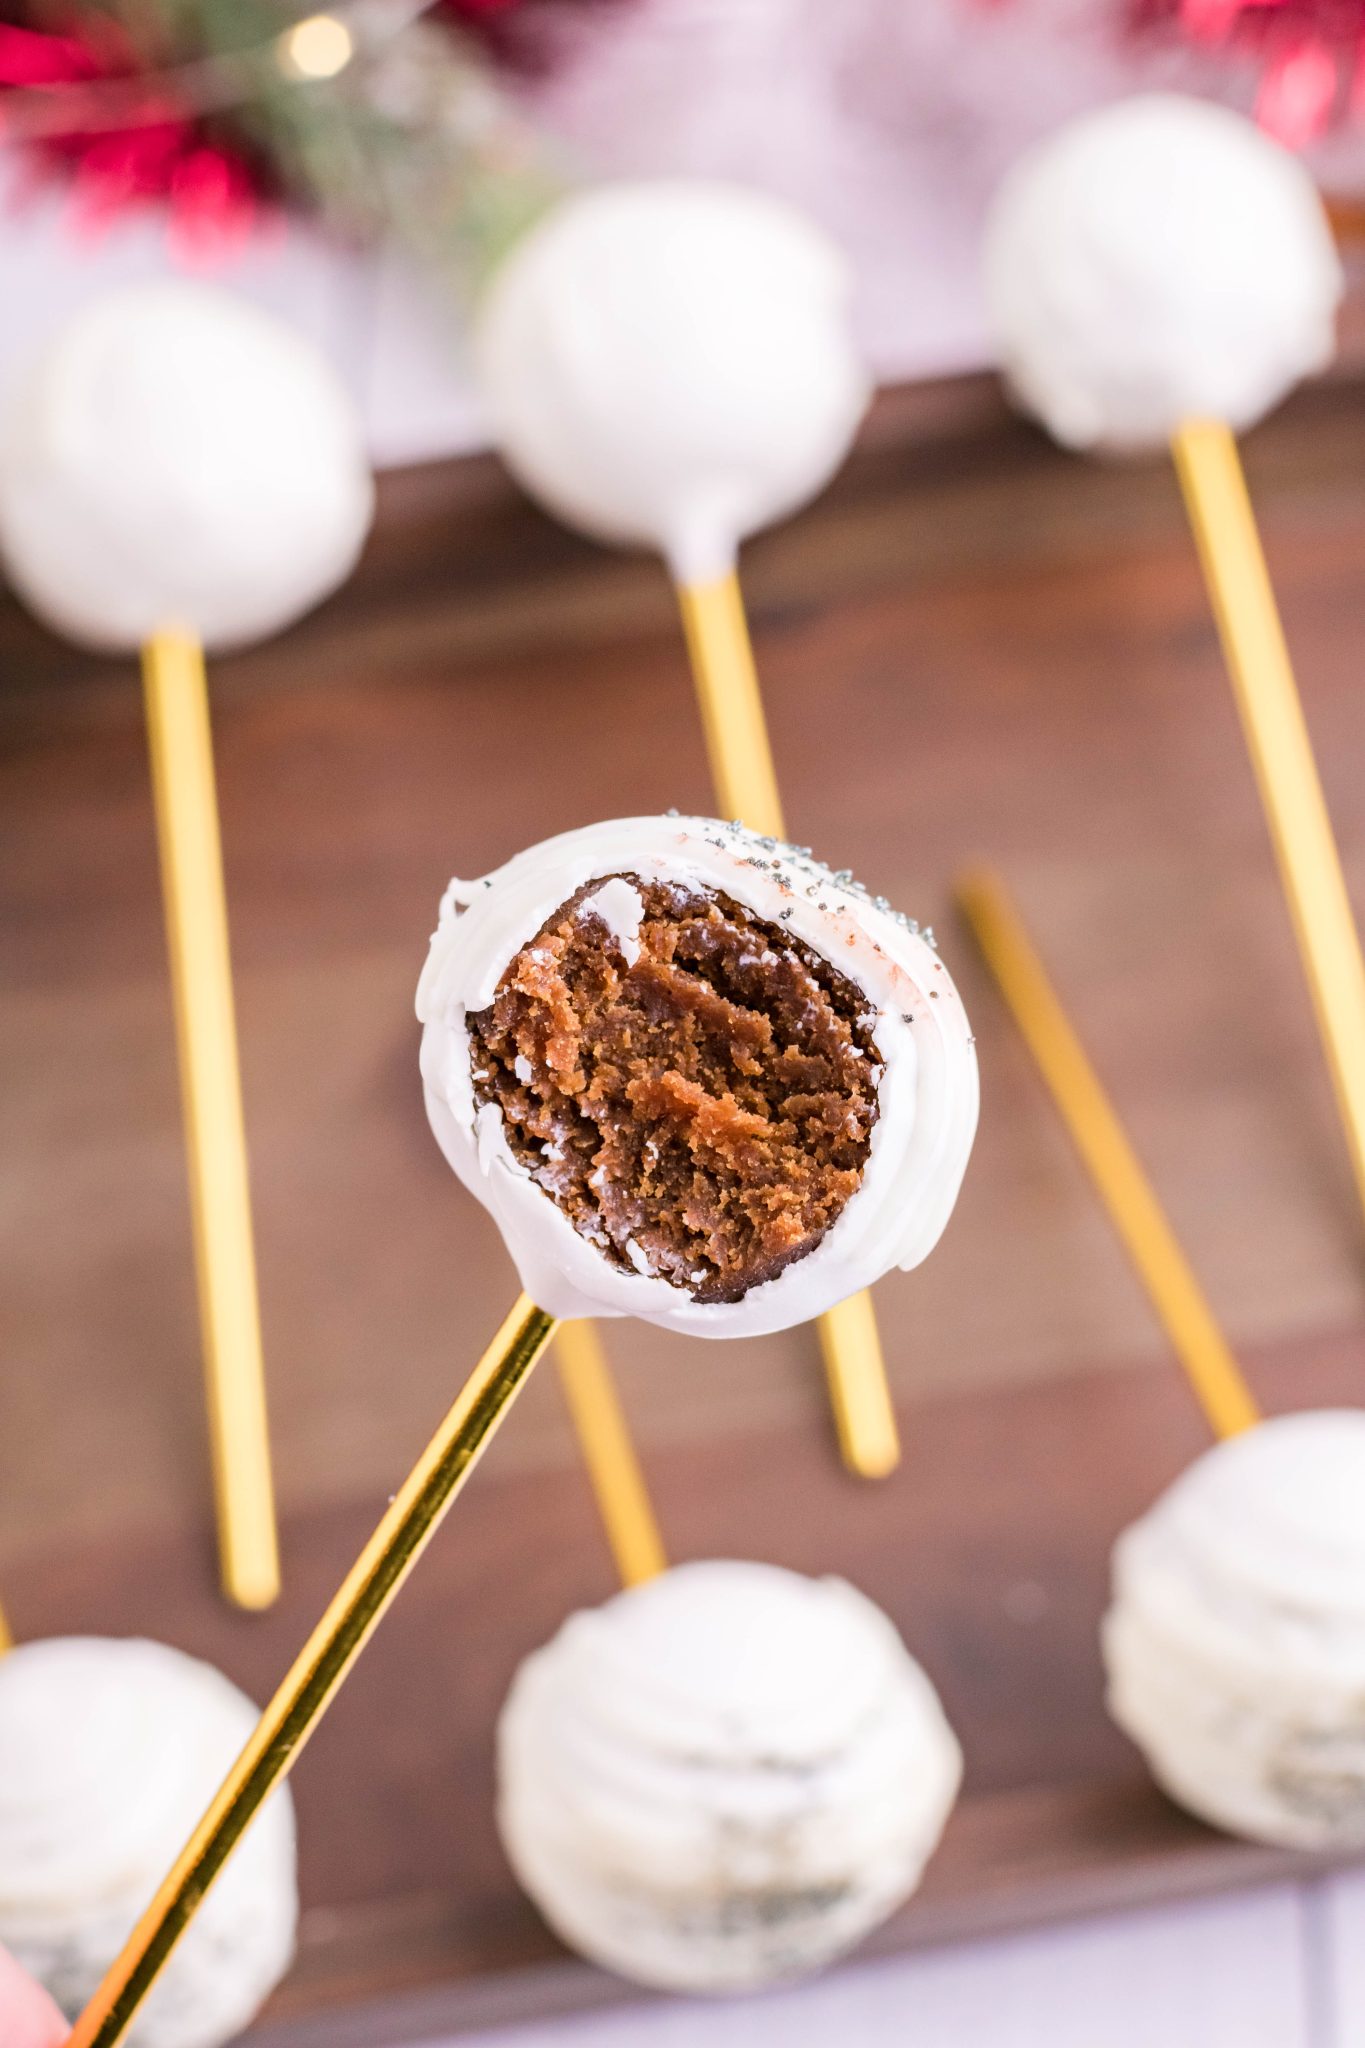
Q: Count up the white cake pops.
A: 7